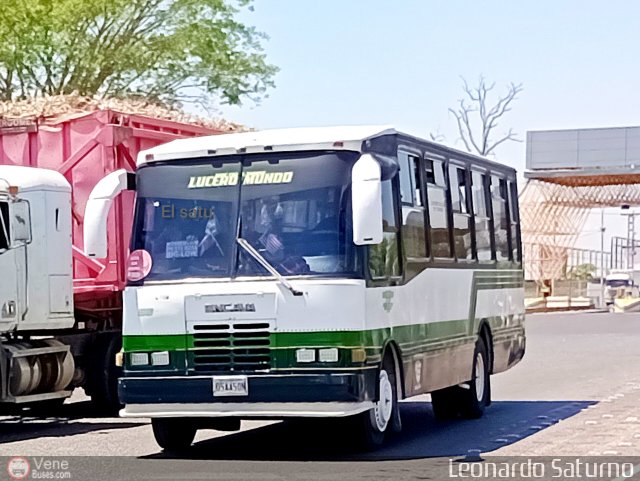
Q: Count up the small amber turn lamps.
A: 2